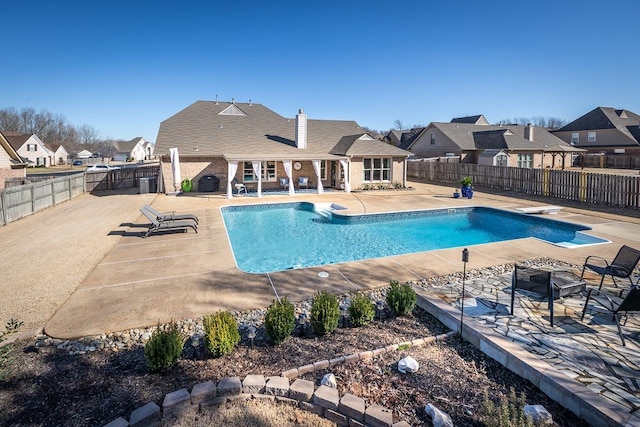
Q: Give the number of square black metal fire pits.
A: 1